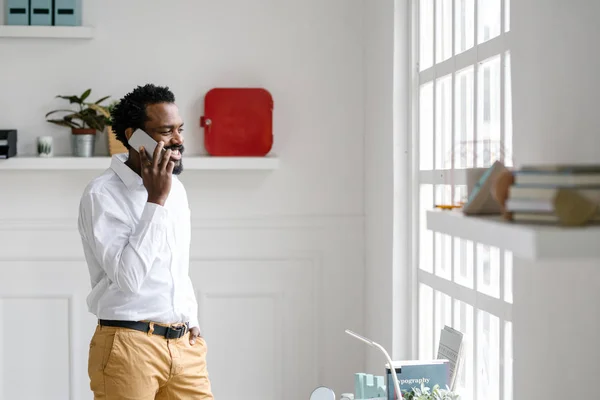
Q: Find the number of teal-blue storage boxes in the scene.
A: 3